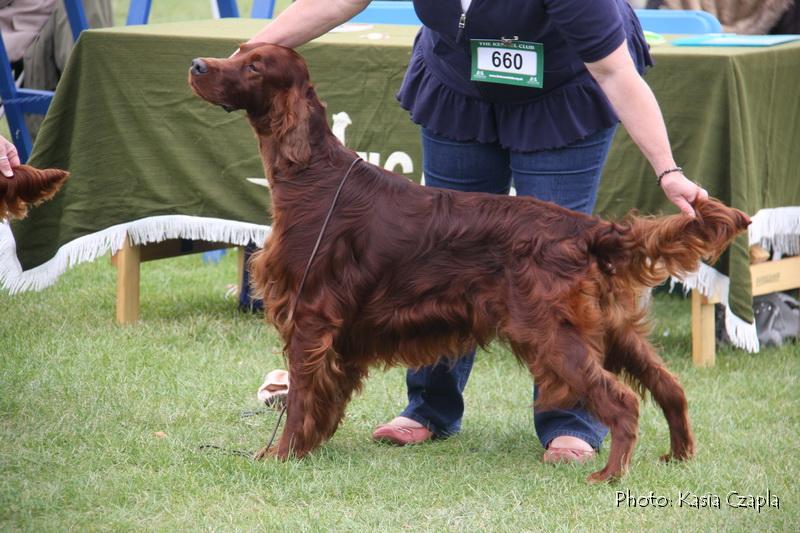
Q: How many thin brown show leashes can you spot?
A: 1